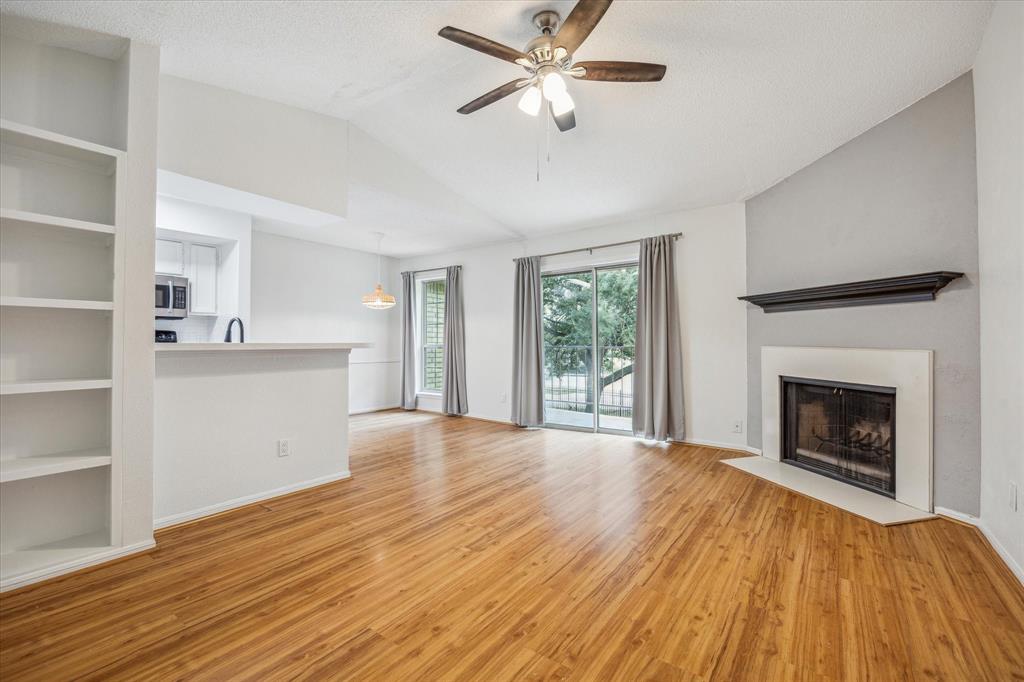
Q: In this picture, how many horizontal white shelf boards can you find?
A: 5